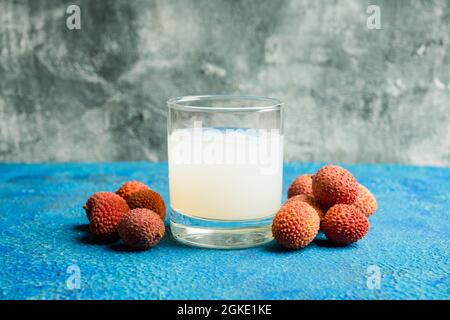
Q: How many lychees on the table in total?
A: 10